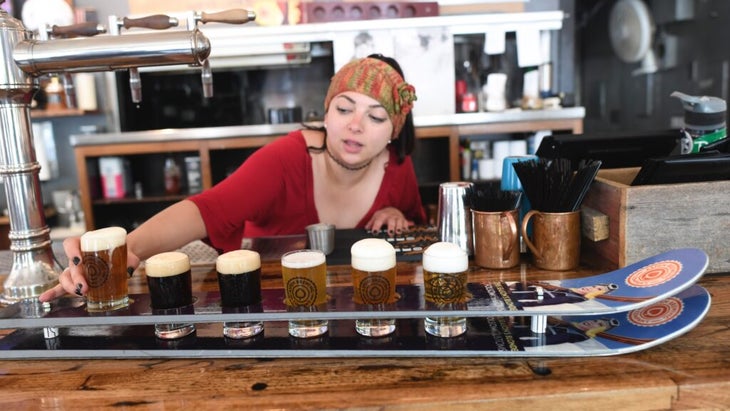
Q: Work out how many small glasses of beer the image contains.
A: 6